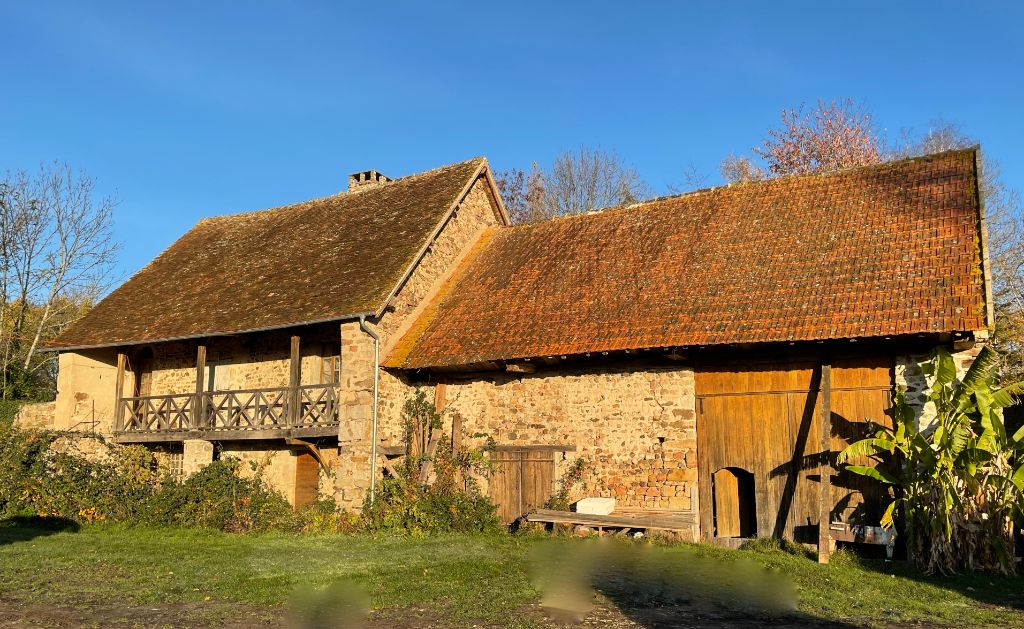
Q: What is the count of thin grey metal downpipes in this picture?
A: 1